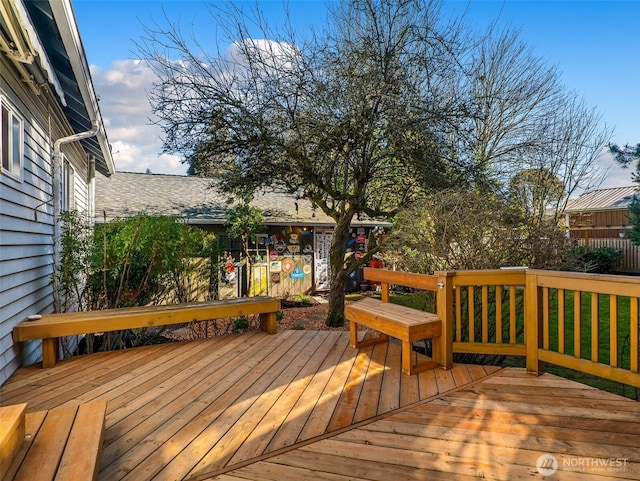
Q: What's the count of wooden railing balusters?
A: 11